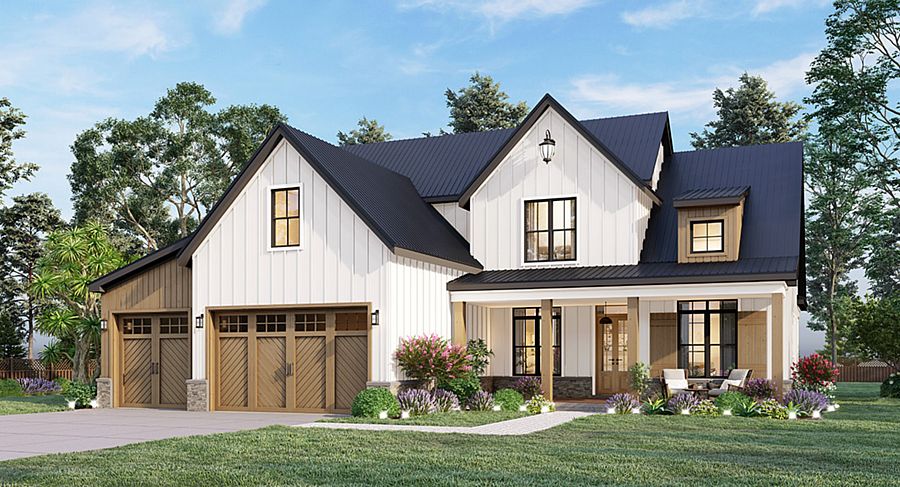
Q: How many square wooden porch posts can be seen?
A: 4